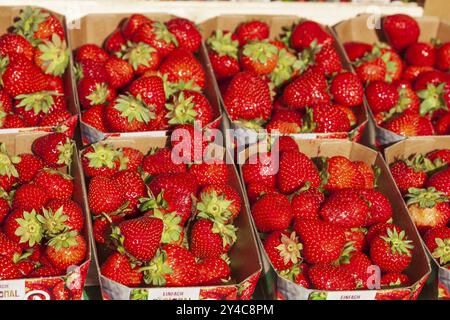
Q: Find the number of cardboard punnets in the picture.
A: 8